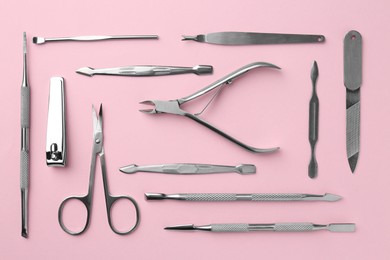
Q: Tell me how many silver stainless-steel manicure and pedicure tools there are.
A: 12